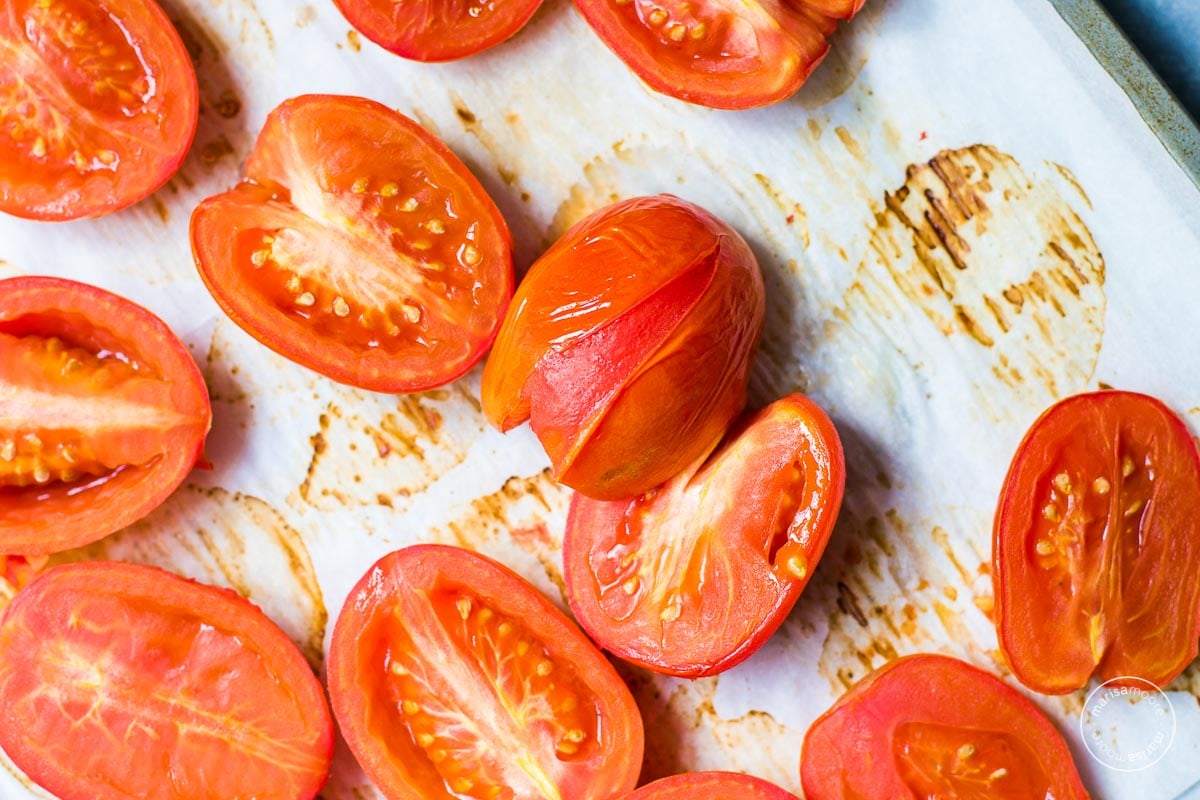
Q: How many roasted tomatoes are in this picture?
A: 12